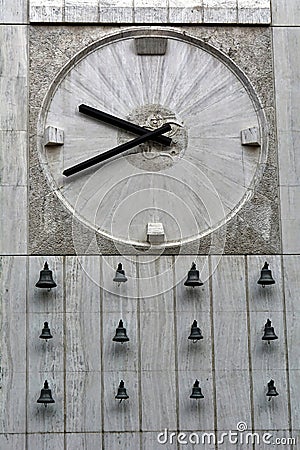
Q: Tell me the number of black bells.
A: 12